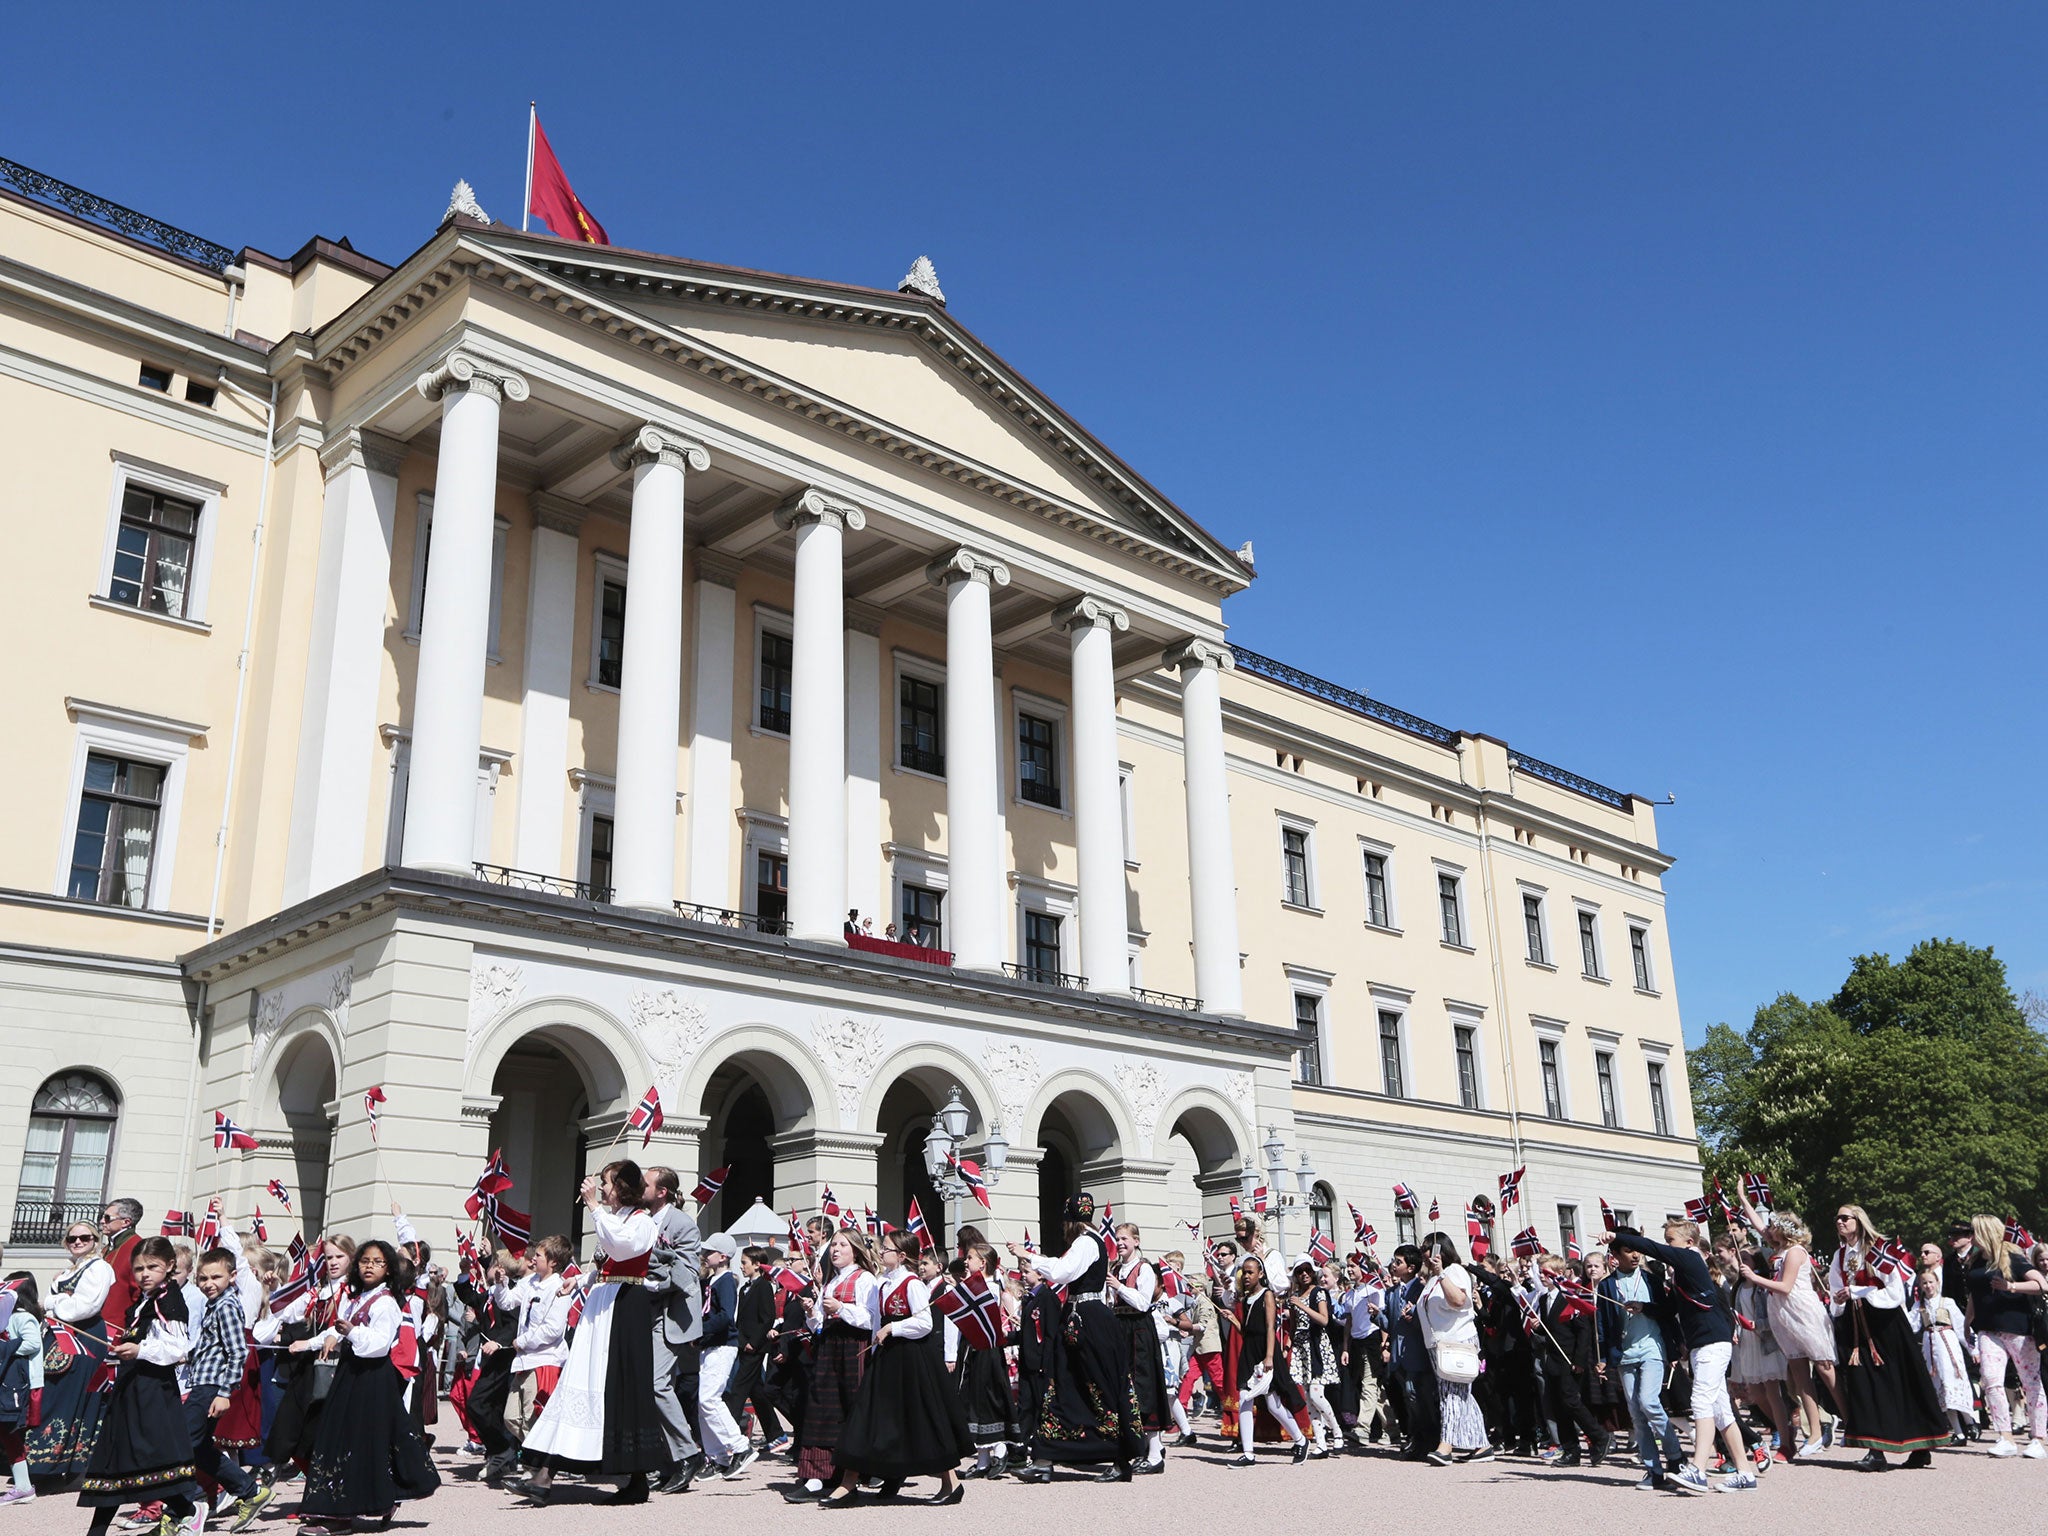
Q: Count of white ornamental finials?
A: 3